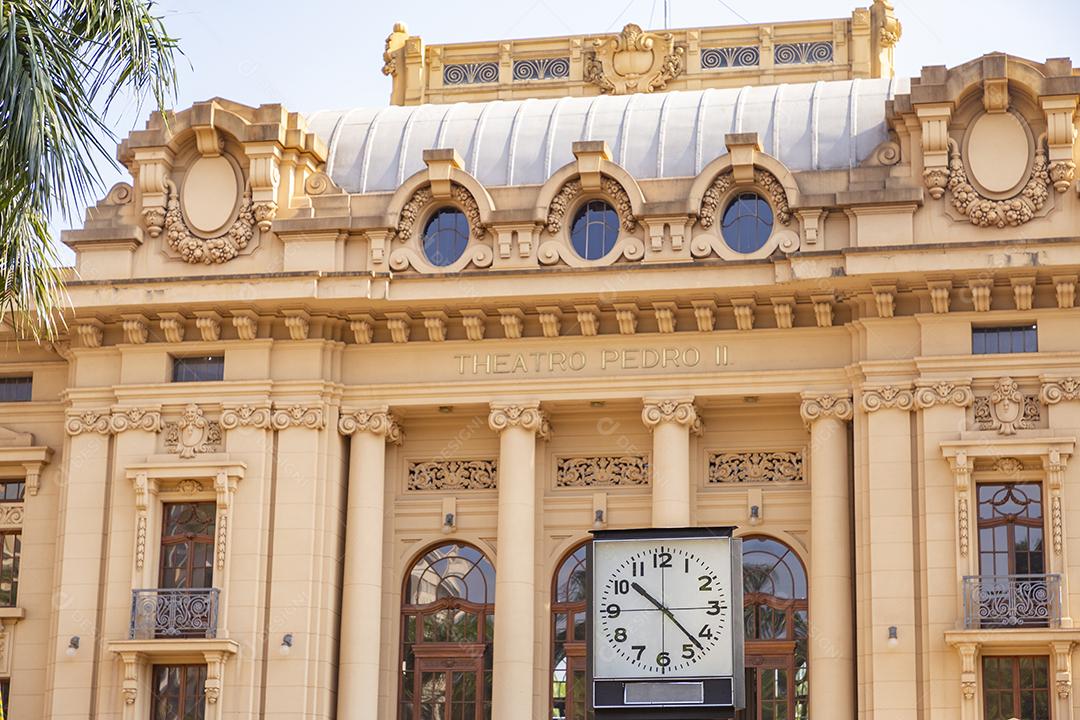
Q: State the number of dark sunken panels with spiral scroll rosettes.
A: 4